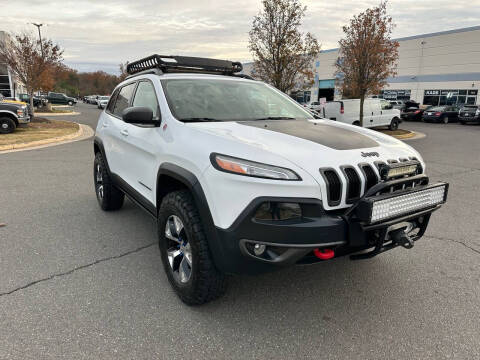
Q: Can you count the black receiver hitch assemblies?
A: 1